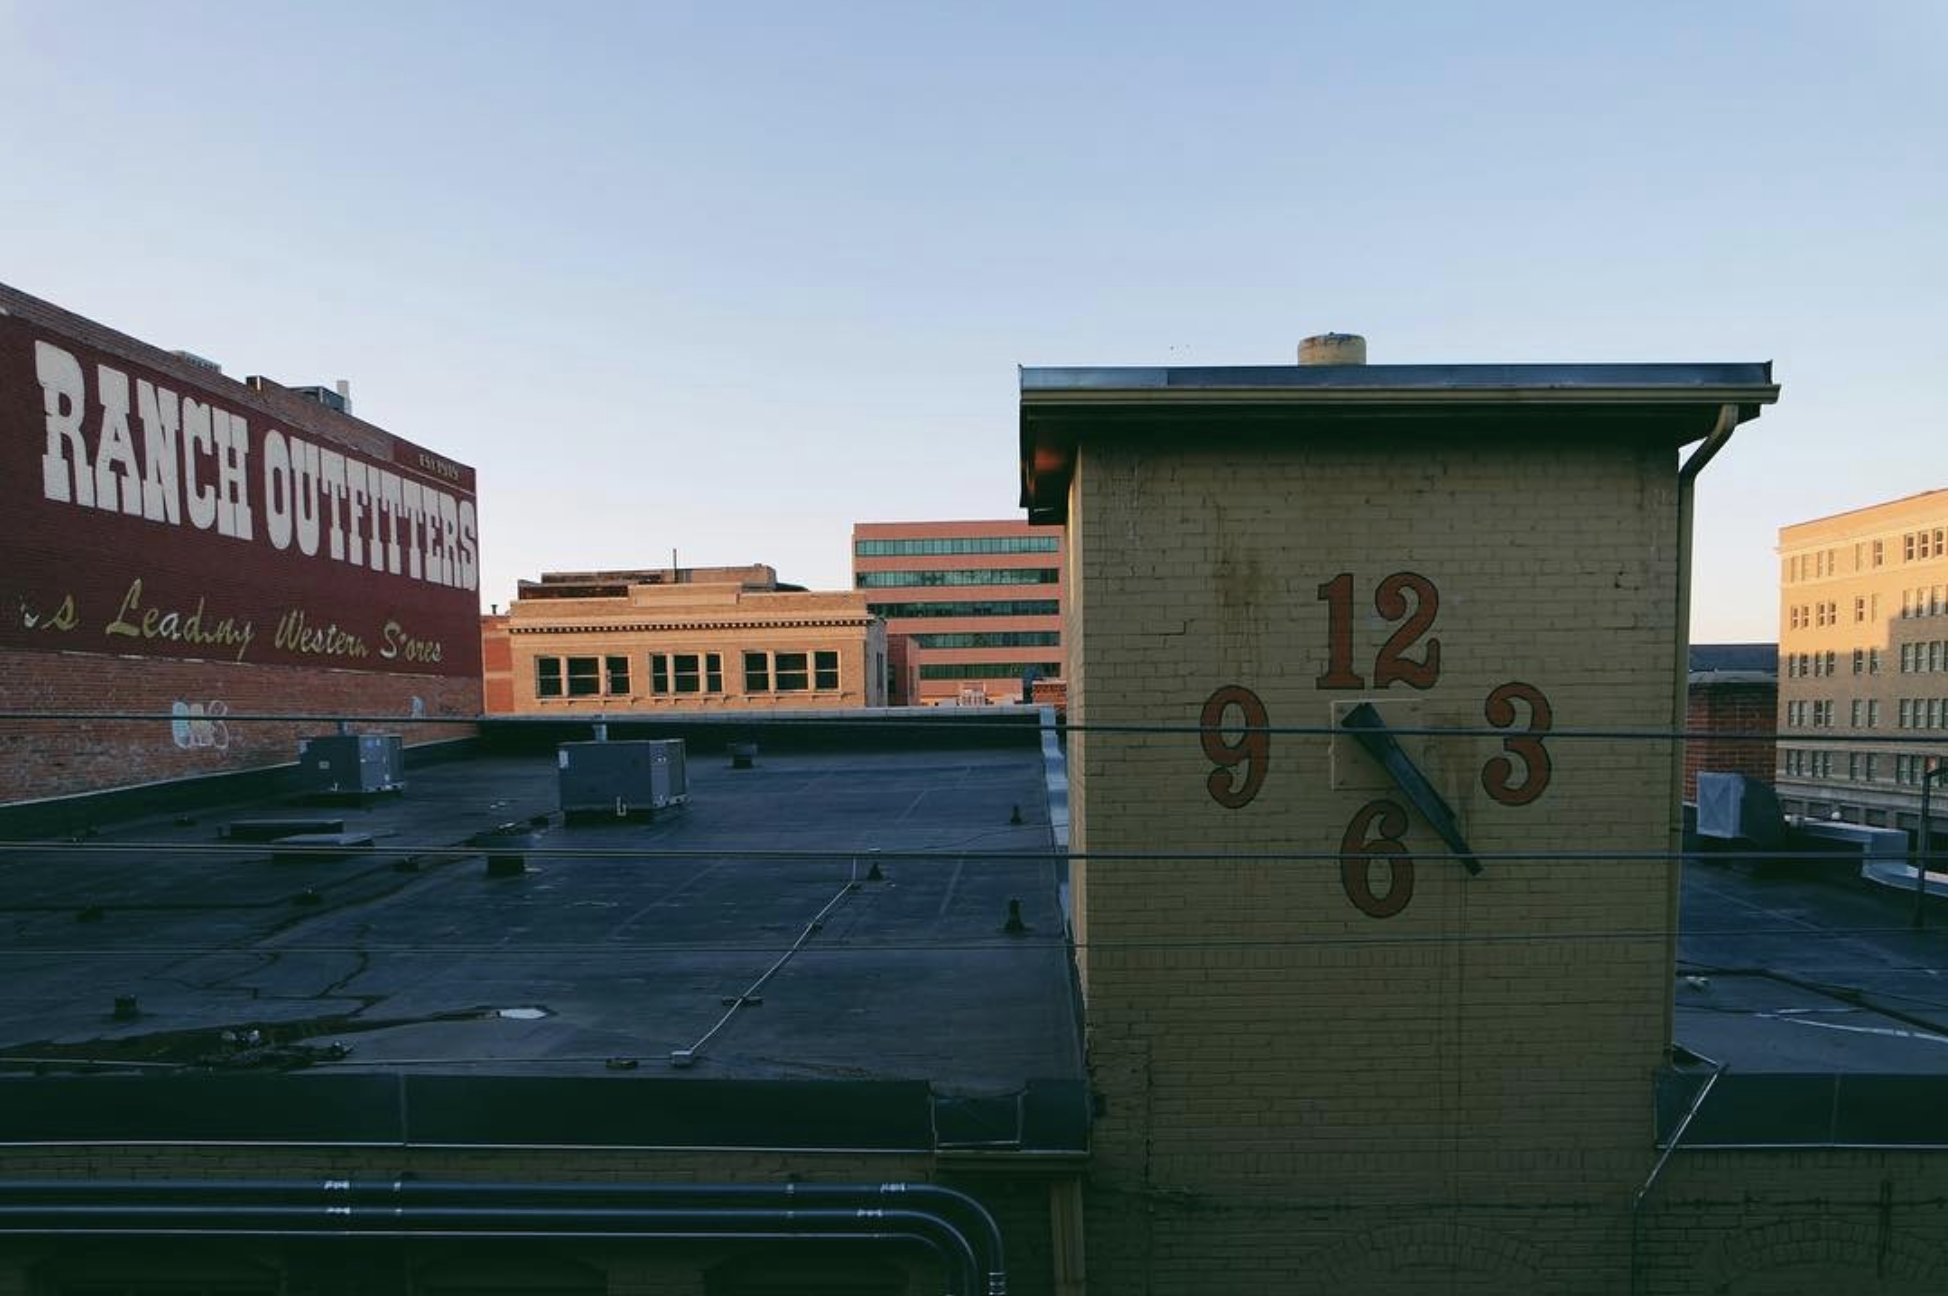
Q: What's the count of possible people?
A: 0